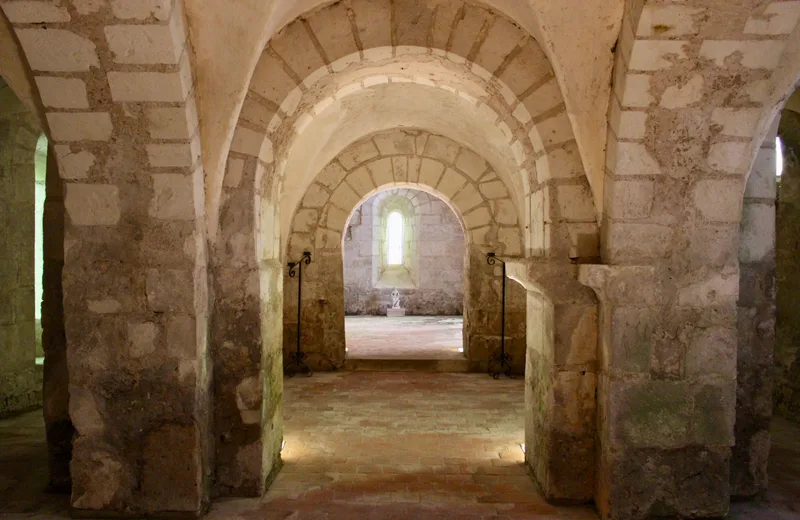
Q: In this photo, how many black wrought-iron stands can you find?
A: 2